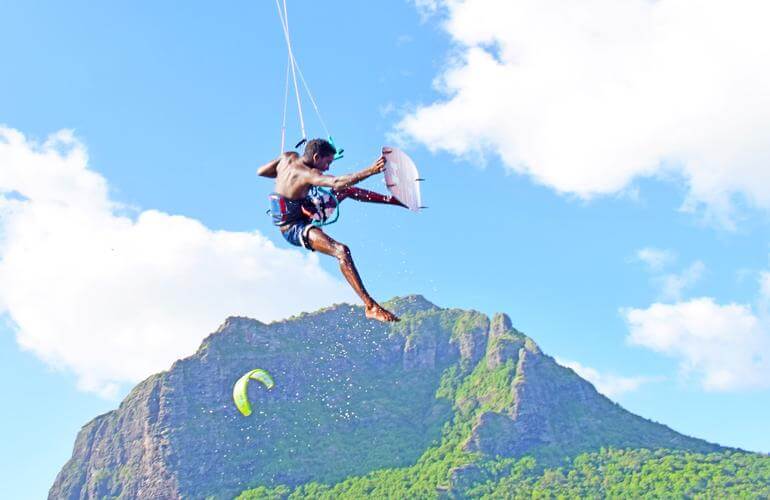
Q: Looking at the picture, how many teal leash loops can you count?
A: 1